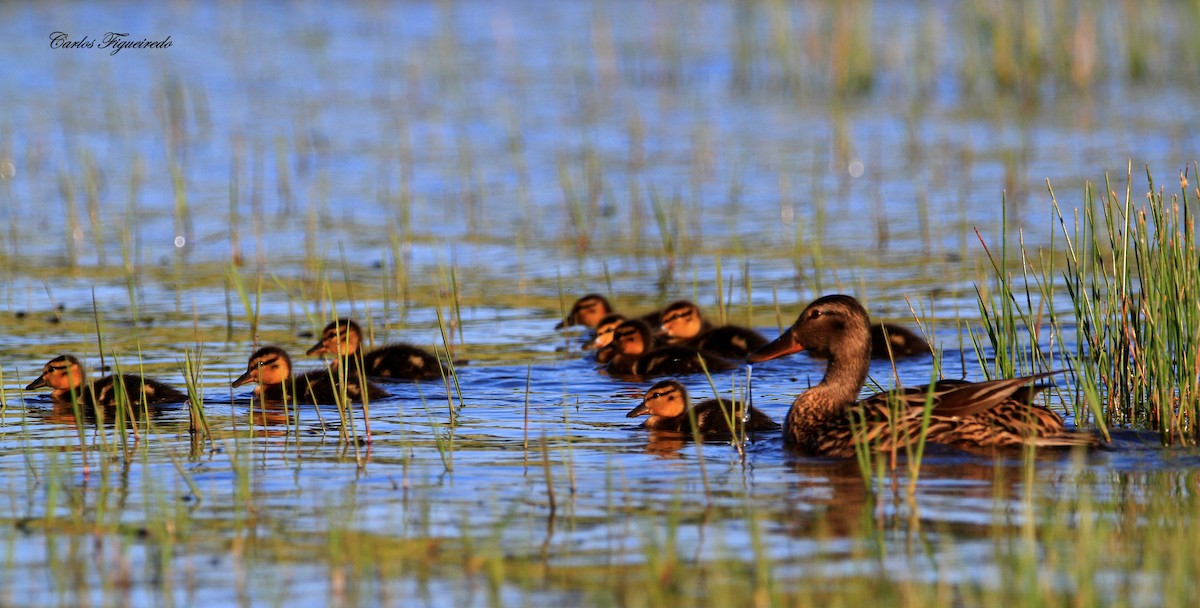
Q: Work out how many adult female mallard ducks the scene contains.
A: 1